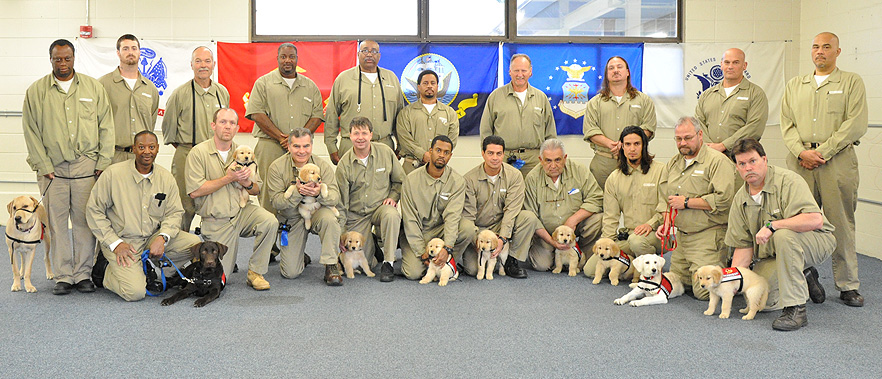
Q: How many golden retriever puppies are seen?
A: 8